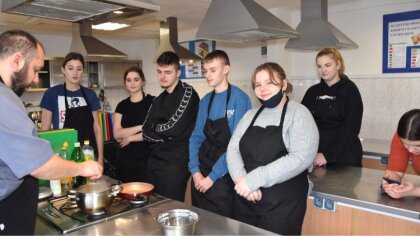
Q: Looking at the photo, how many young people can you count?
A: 7